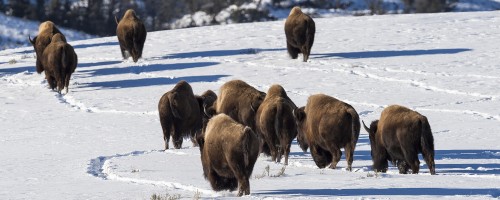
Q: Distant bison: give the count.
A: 4